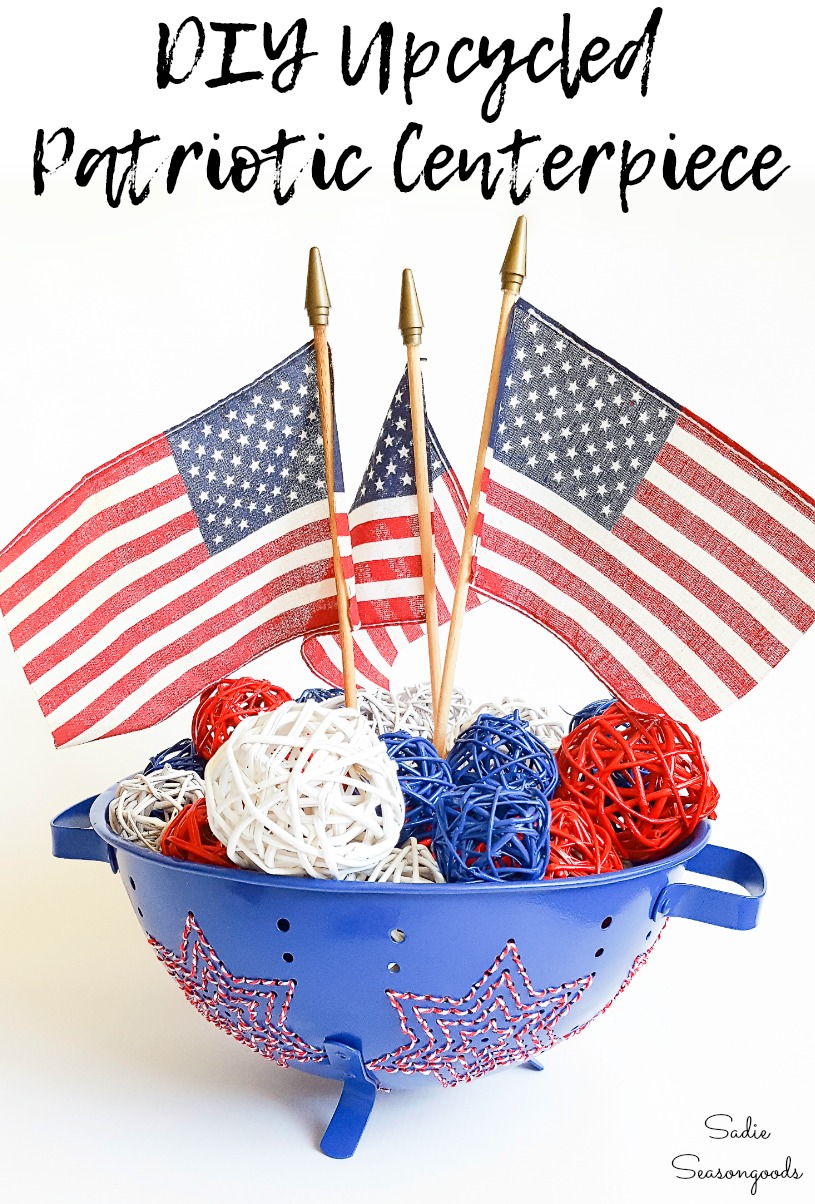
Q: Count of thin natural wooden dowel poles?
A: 3